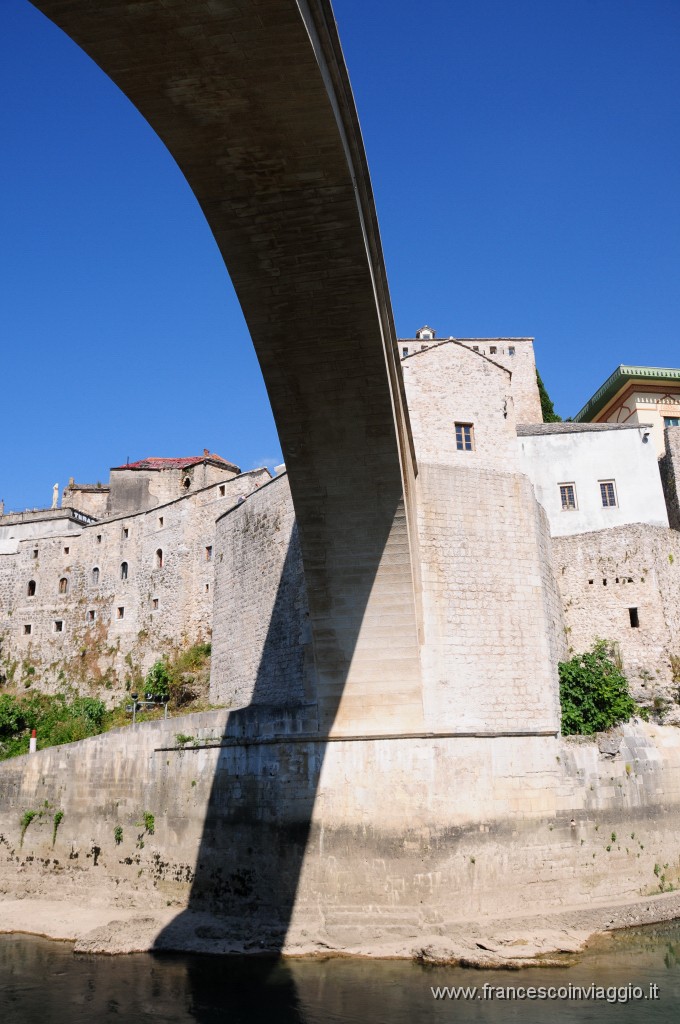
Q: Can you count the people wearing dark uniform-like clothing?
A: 0